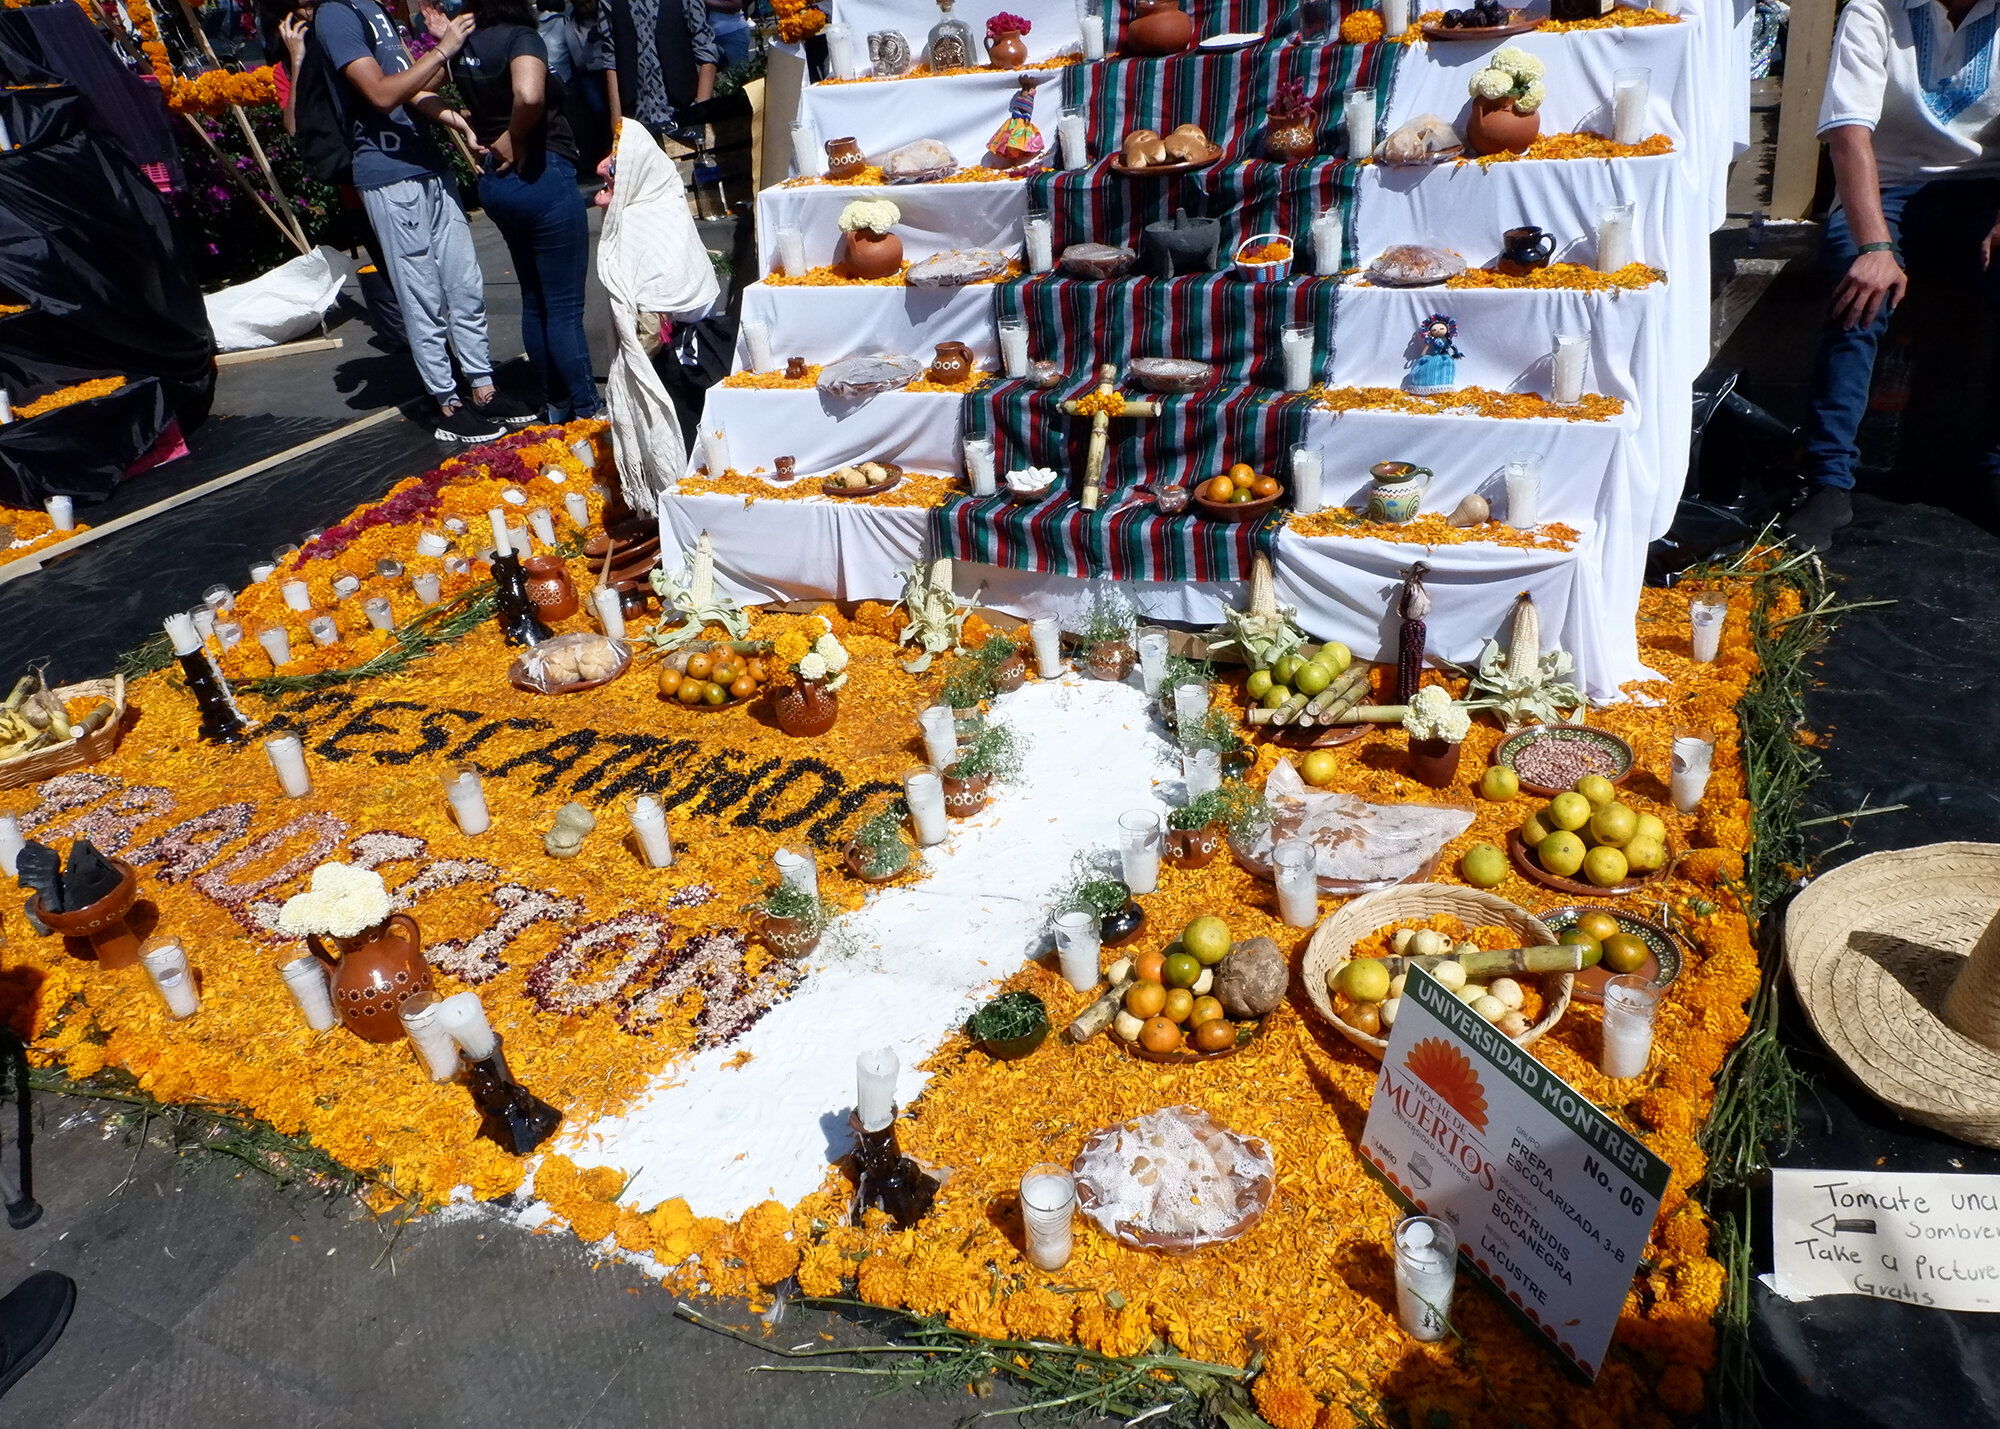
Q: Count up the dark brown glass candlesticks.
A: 4